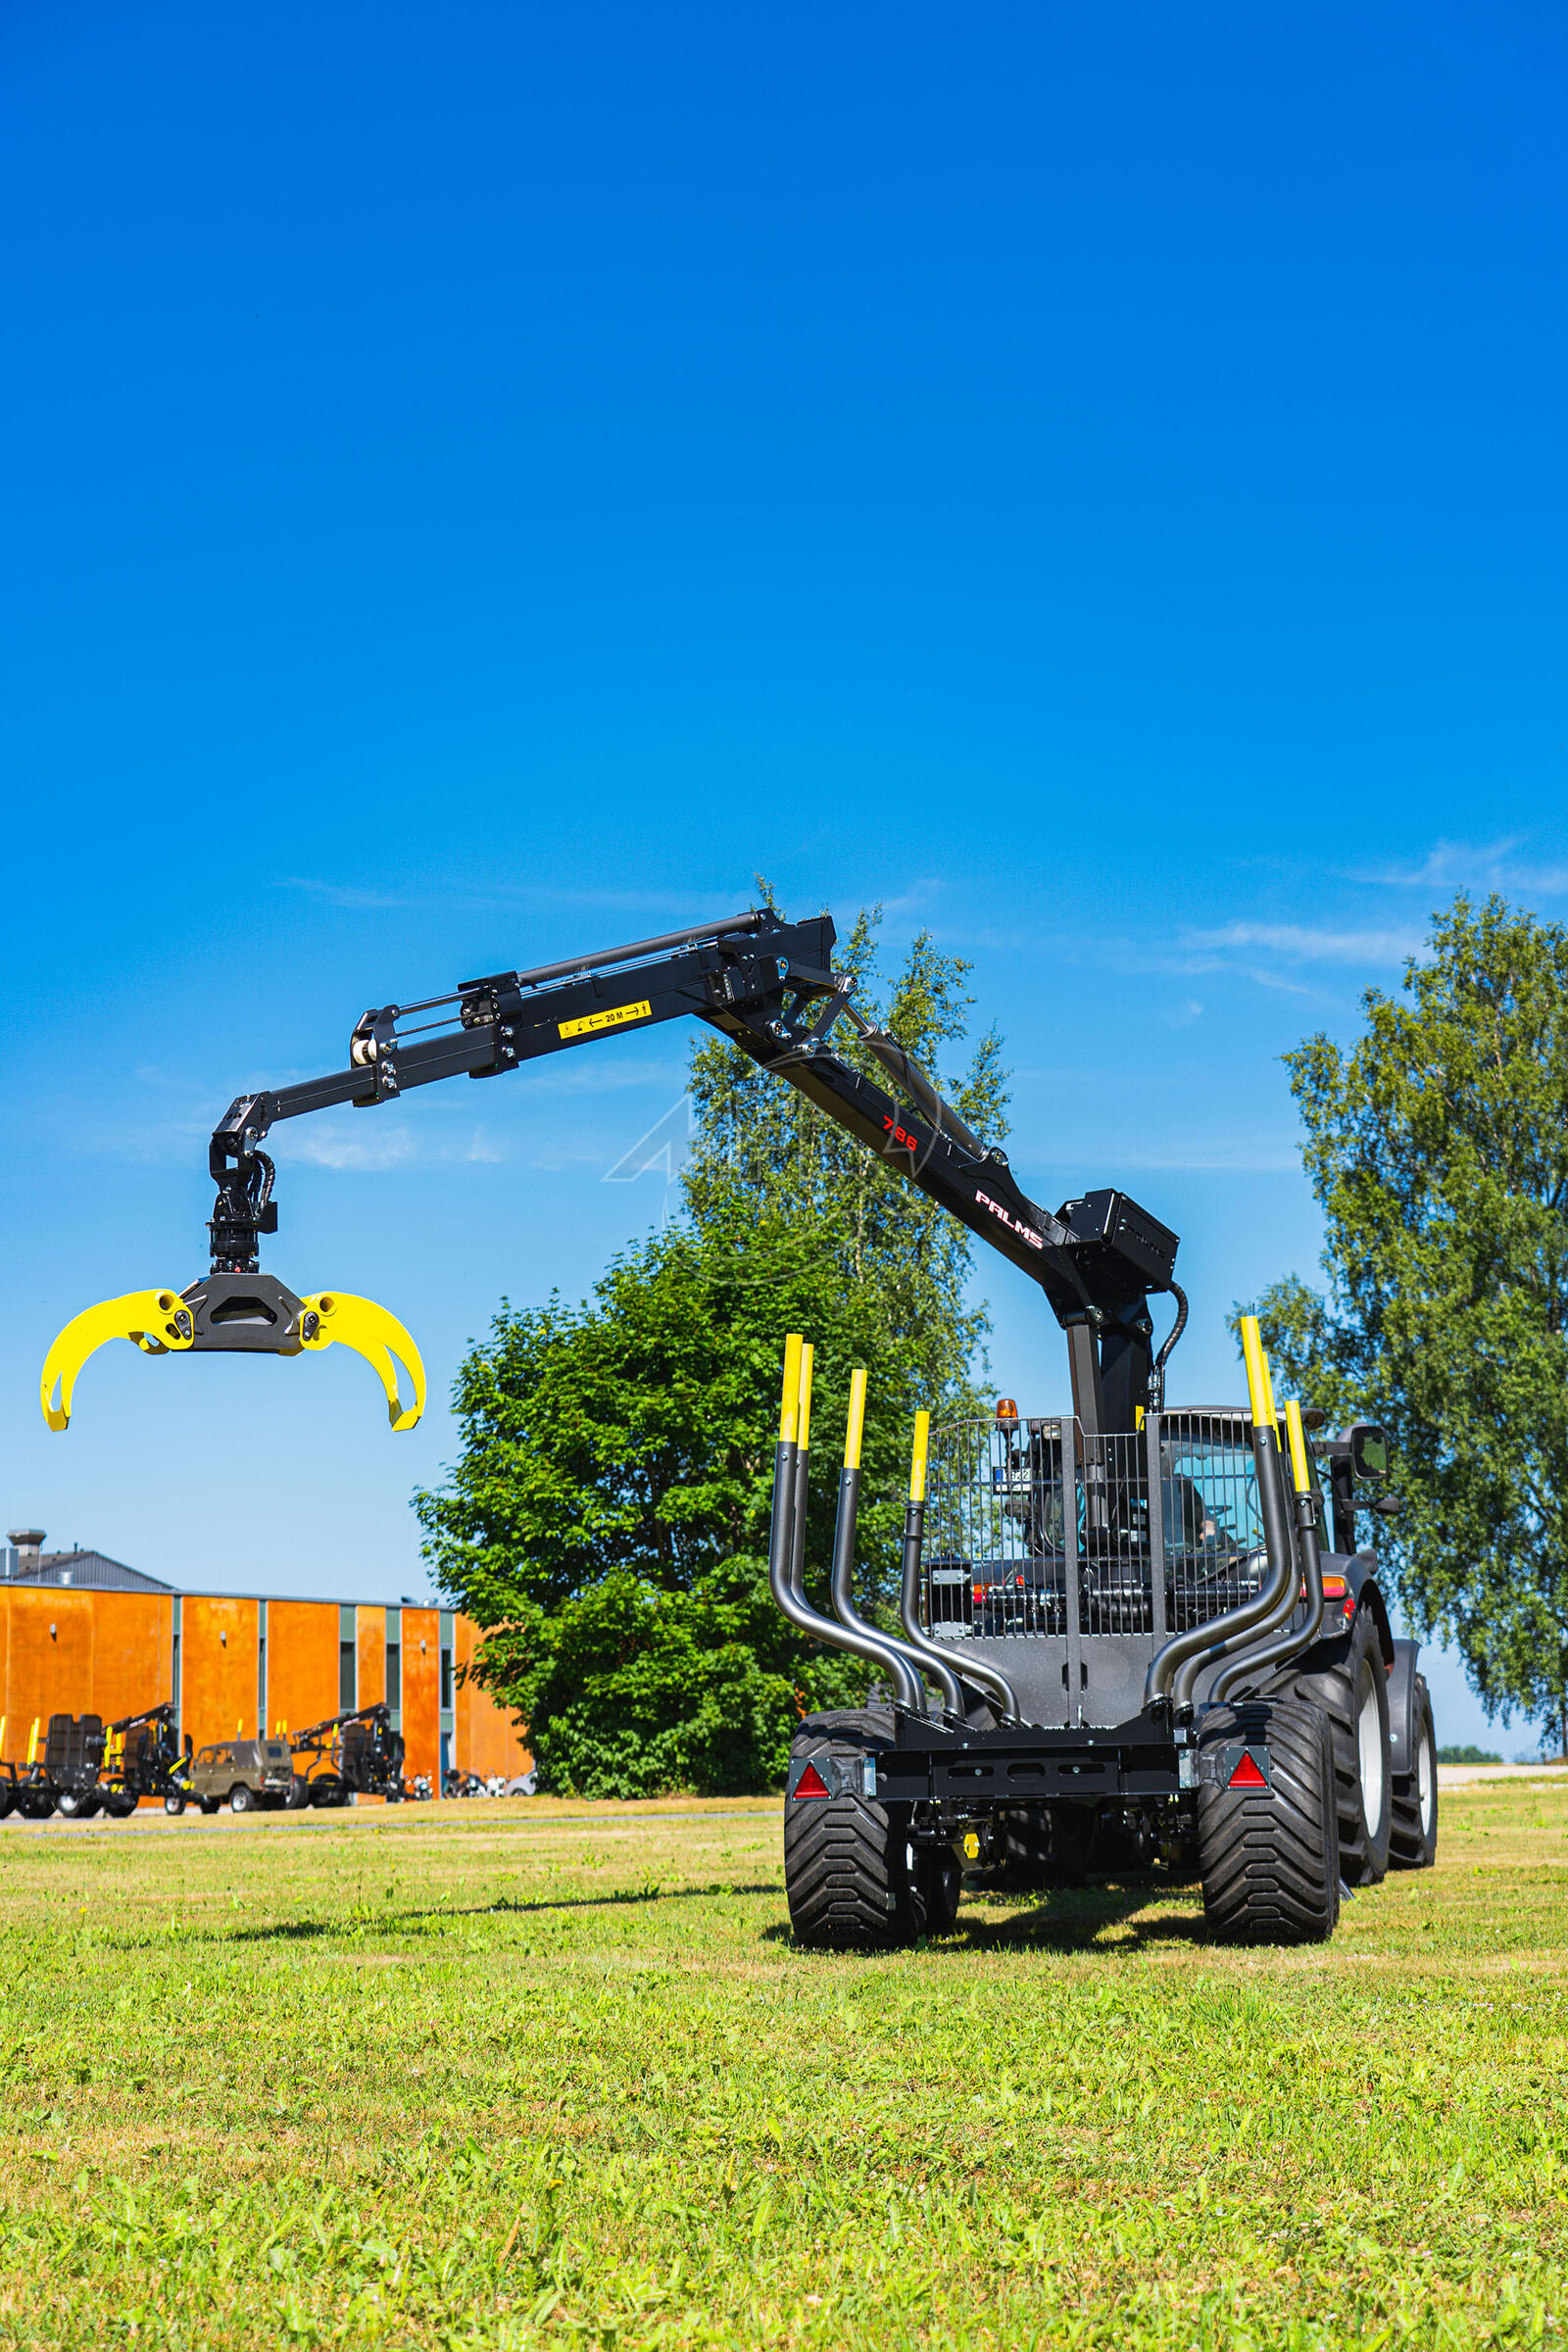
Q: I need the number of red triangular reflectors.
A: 2